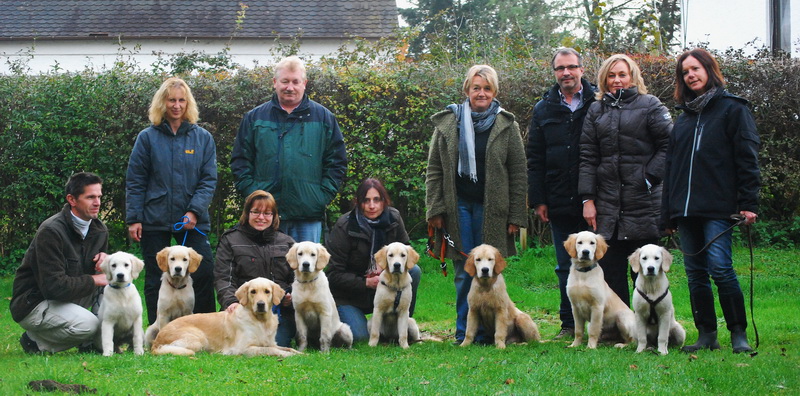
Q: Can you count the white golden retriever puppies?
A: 2